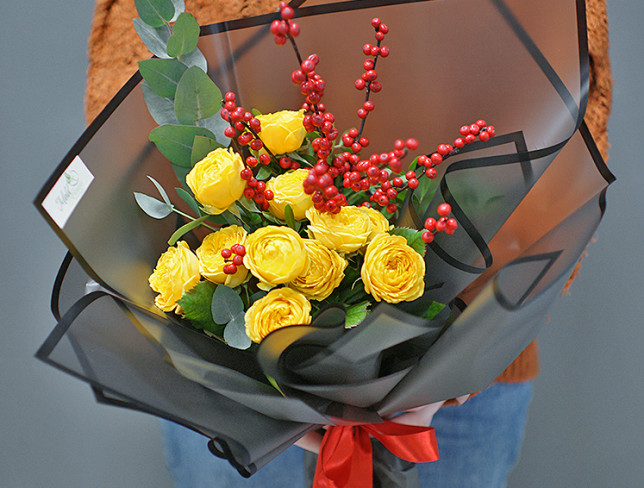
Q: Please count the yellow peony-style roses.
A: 11